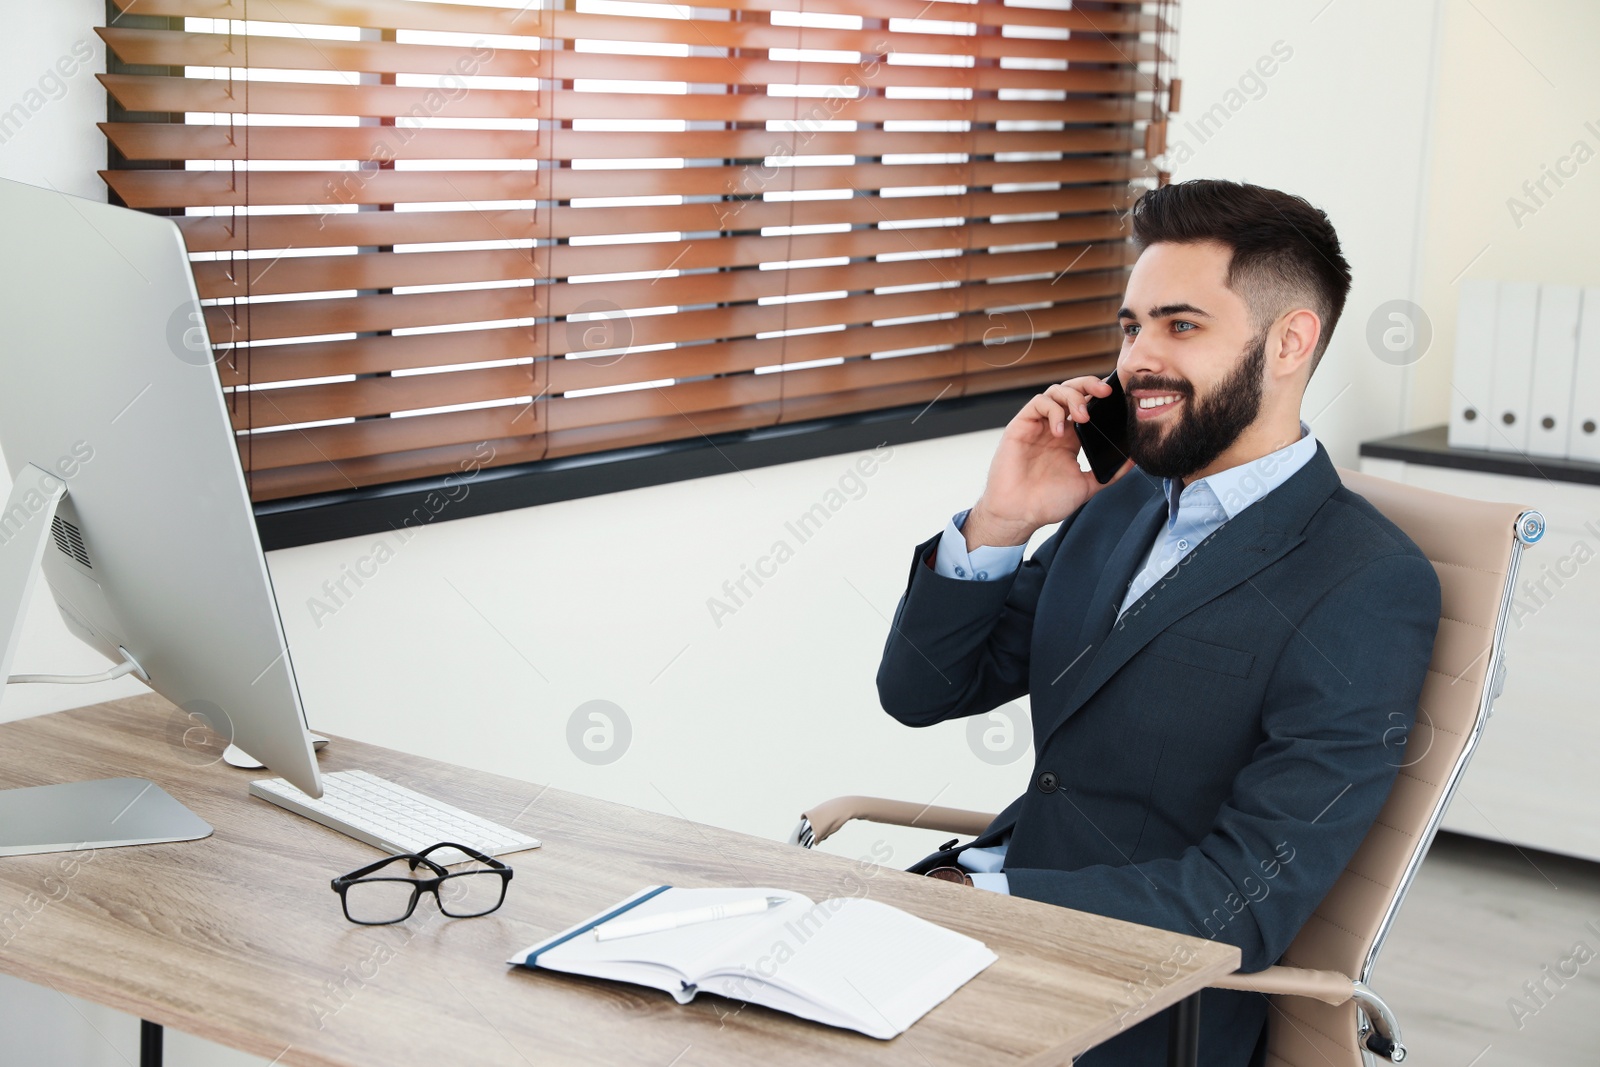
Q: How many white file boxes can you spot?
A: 4